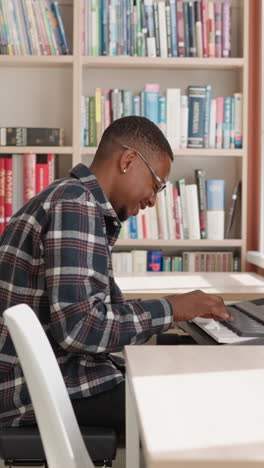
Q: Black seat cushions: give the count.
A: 1